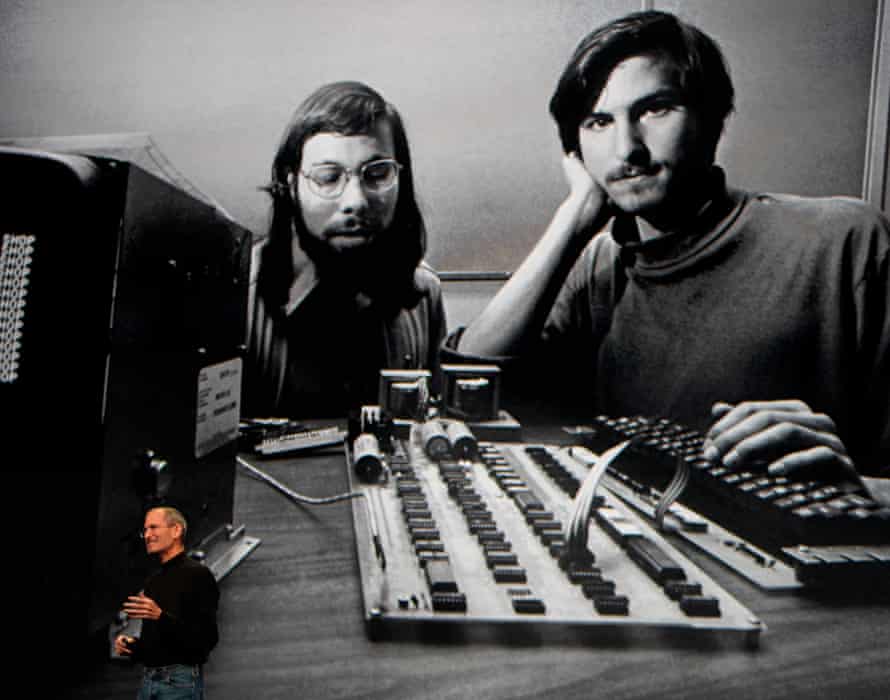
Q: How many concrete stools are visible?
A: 0